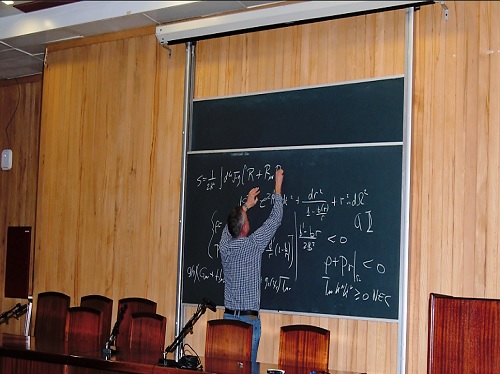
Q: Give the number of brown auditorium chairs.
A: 7